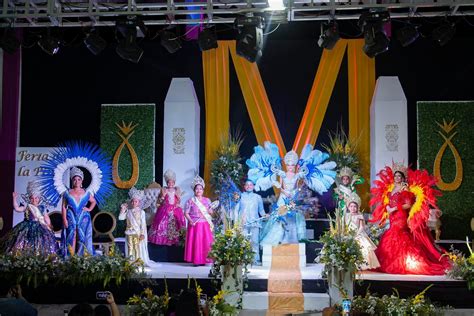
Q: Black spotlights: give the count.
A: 11